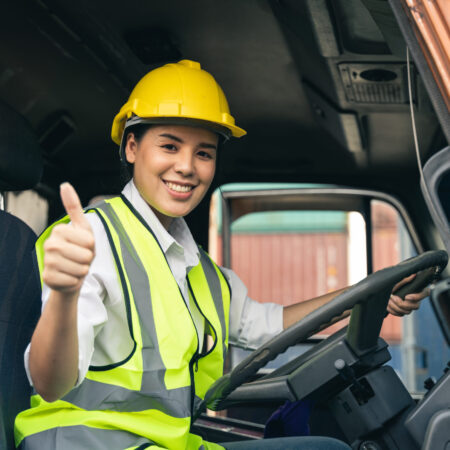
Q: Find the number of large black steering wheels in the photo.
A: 1